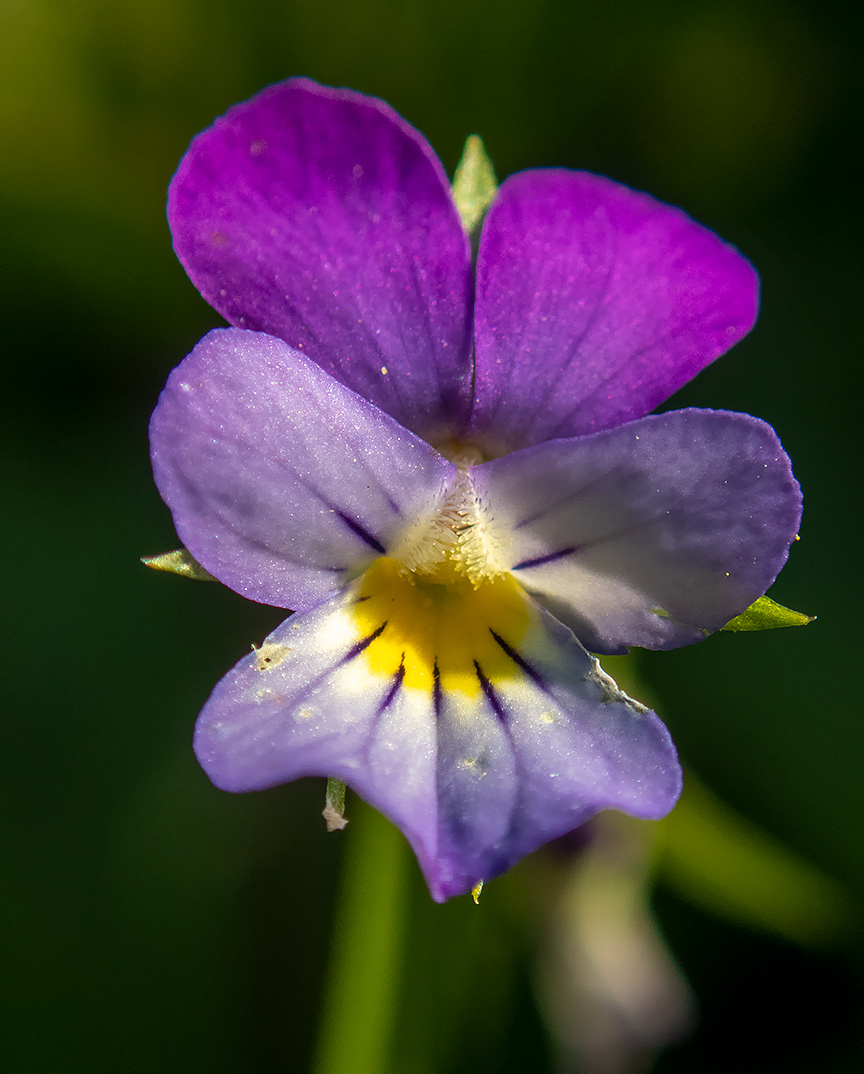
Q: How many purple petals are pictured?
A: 5